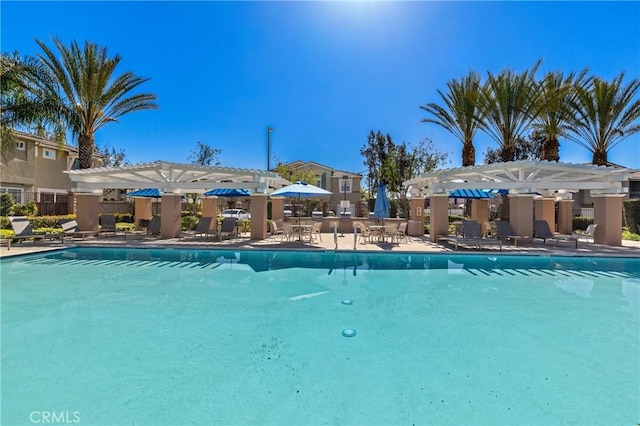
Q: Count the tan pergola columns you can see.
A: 13